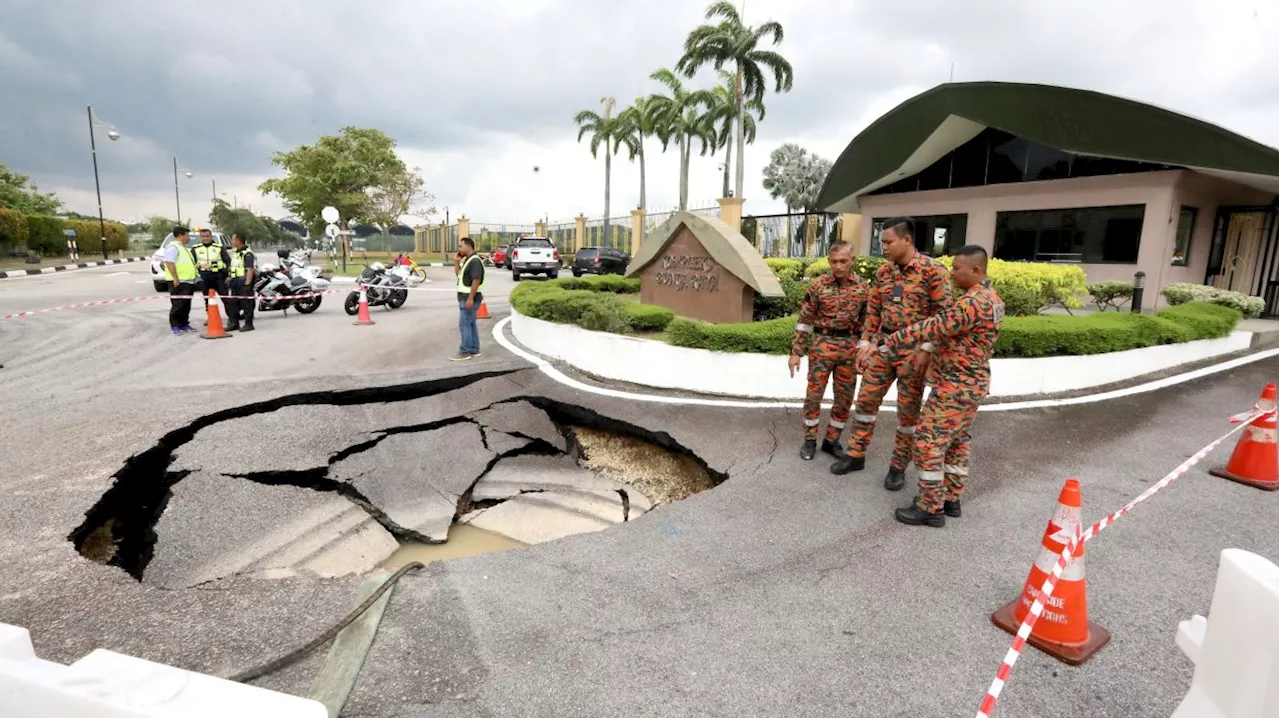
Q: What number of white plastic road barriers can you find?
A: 2